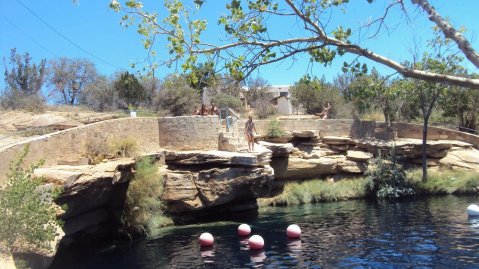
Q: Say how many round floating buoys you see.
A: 5